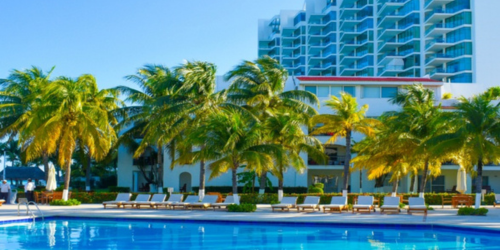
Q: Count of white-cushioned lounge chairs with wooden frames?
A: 13